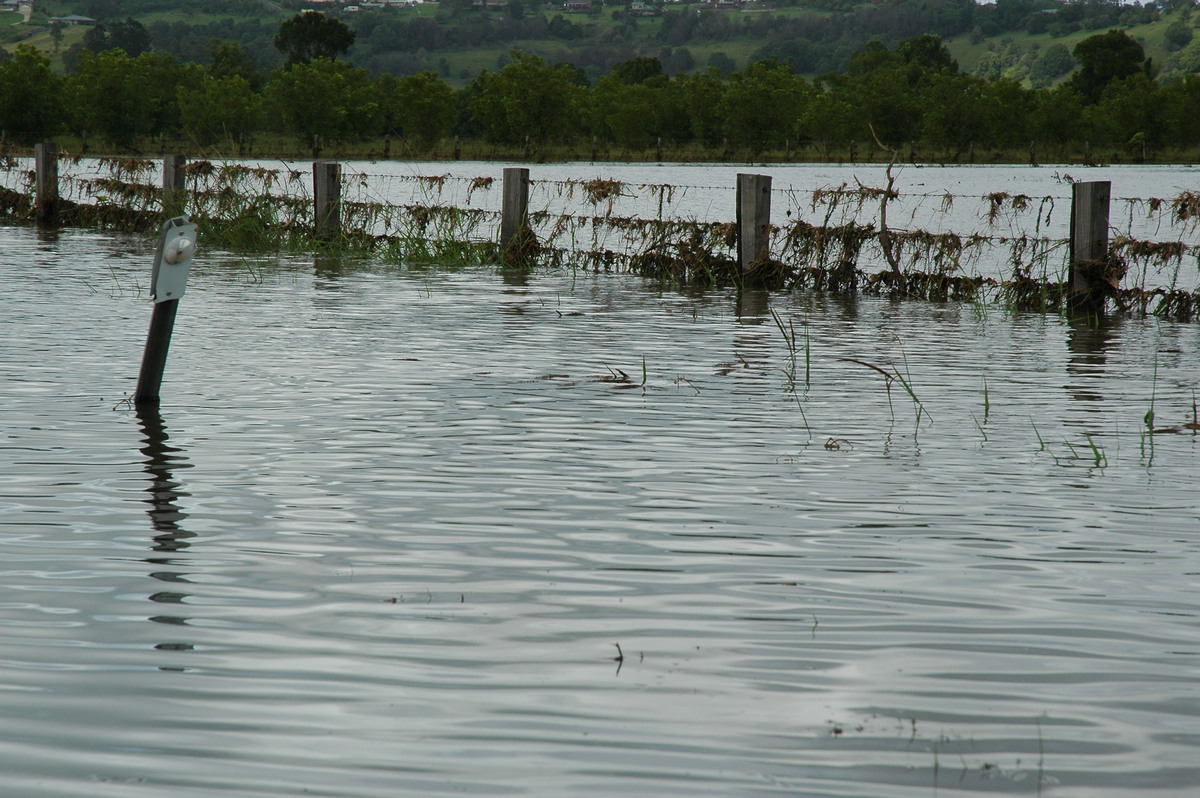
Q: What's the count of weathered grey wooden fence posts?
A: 6